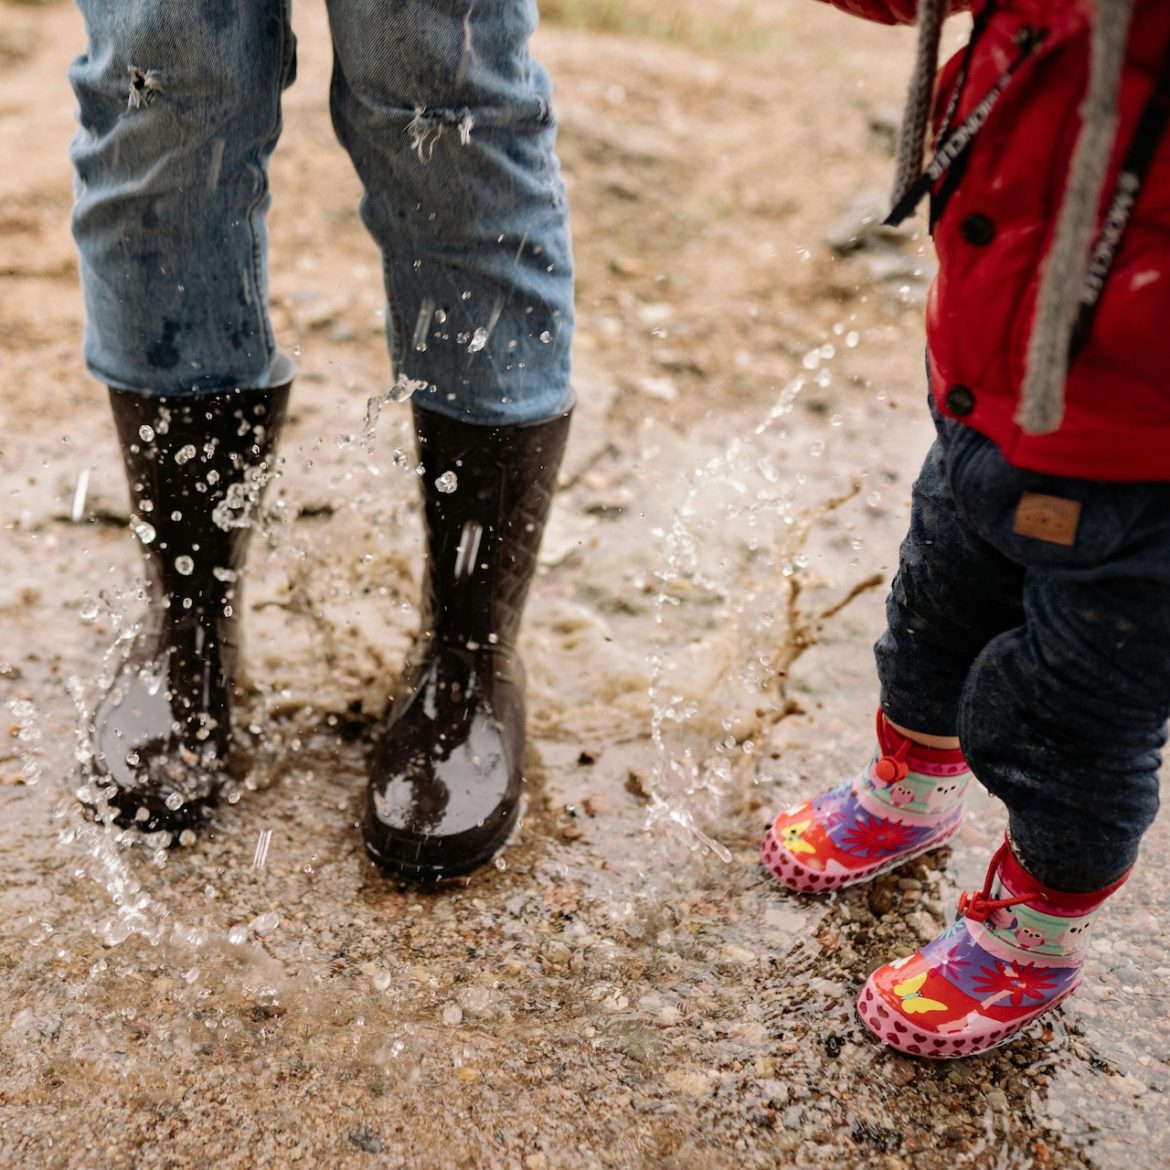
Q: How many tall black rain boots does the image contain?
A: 2